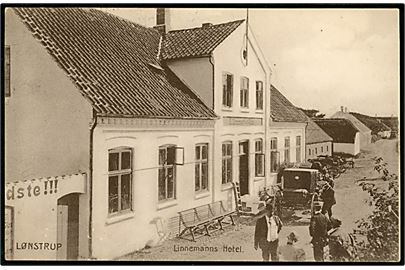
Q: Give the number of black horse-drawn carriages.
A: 1